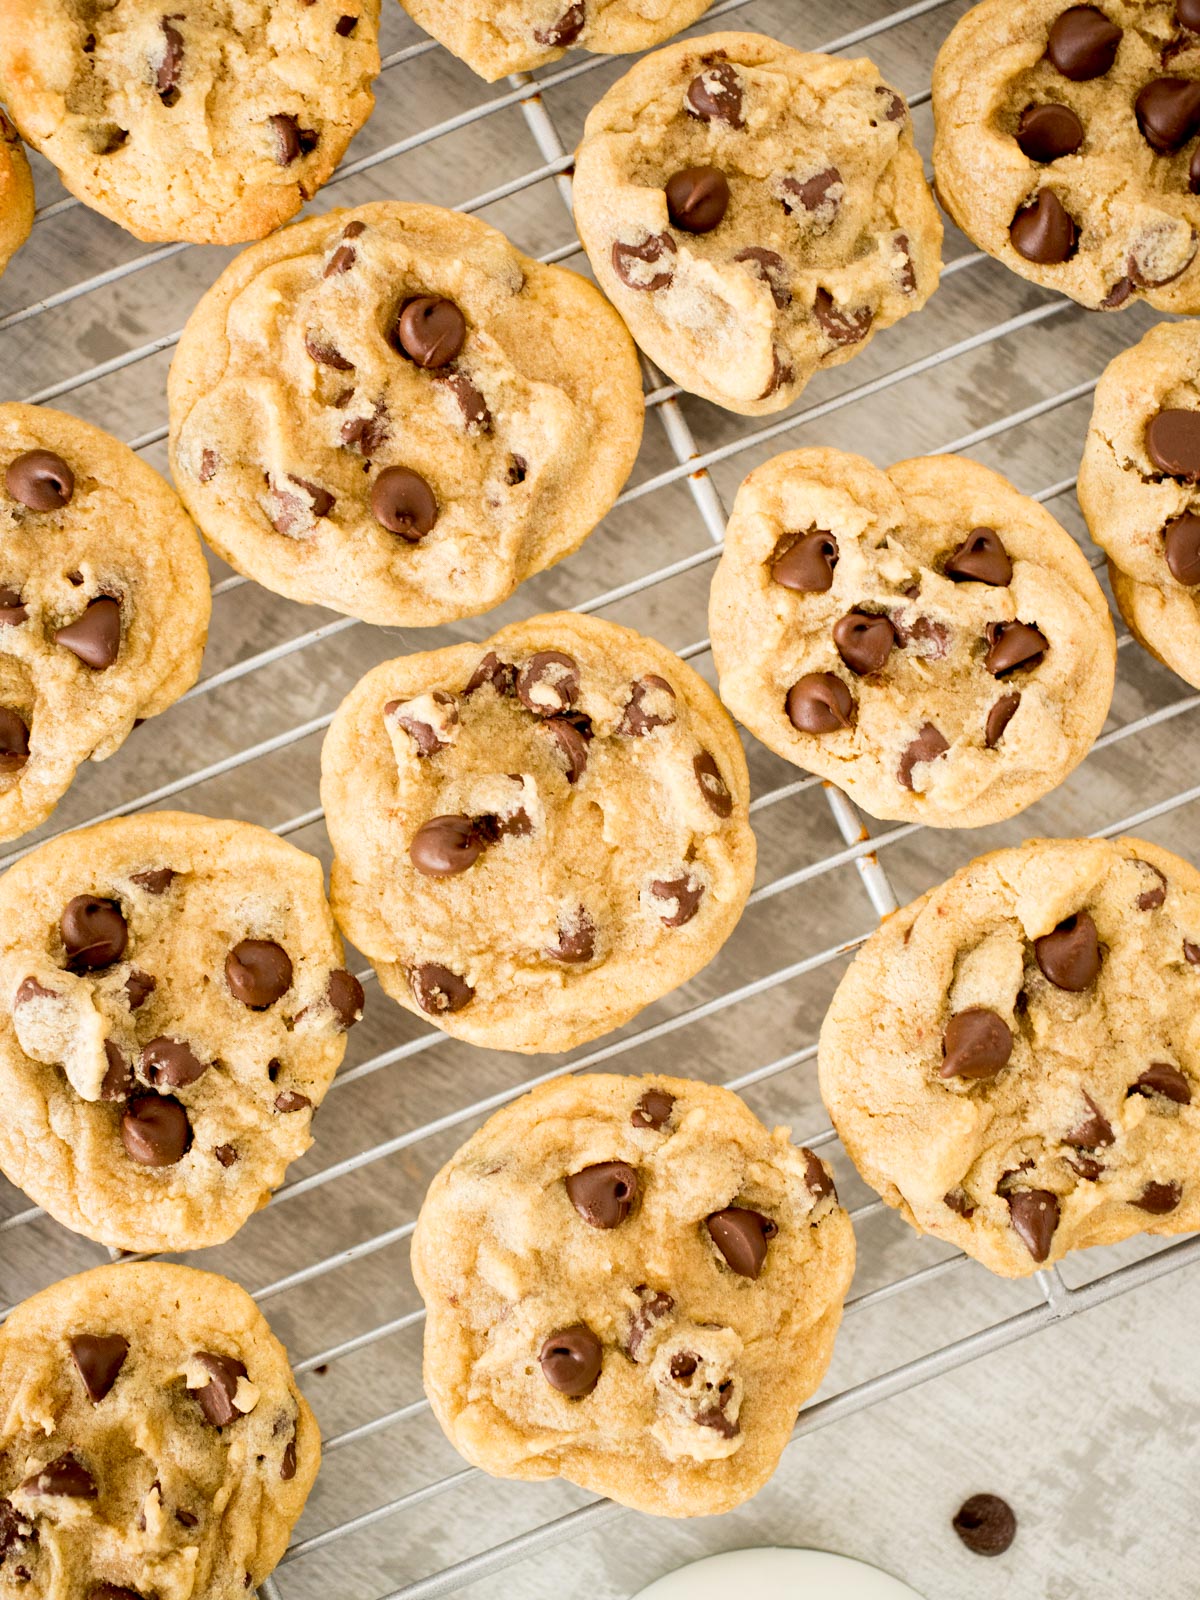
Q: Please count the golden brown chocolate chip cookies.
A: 14